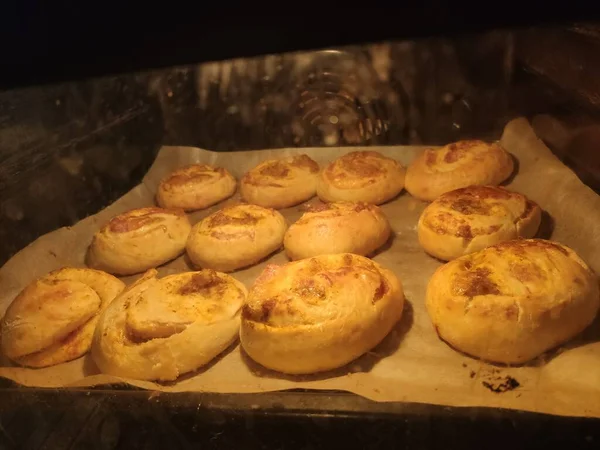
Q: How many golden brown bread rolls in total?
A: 12